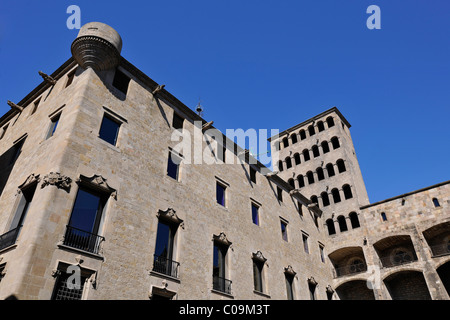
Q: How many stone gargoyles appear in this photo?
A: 8